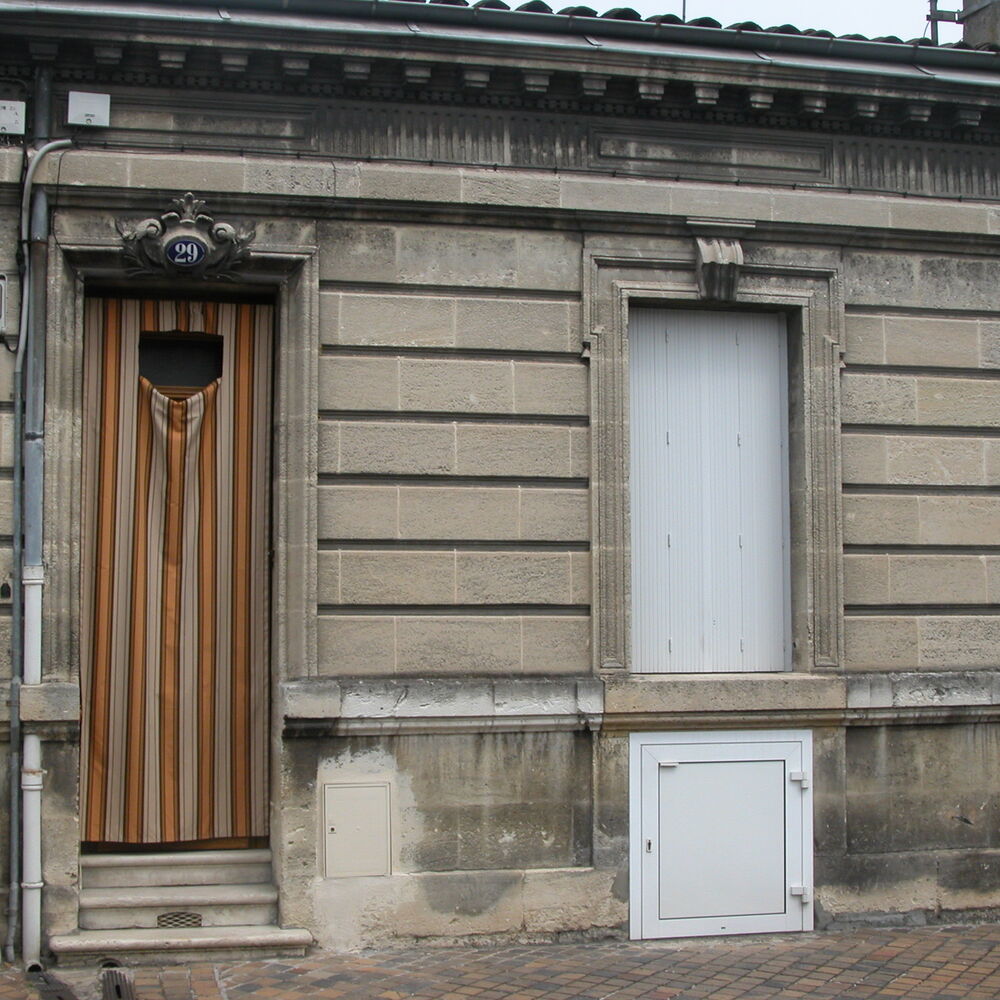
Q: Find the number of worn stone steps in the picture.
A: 3